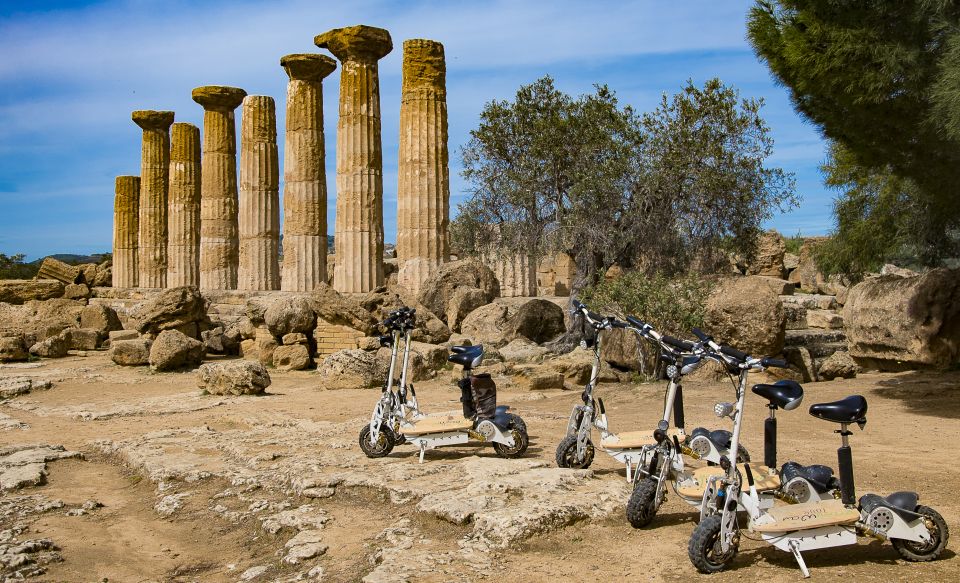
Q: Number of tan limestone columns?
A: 8